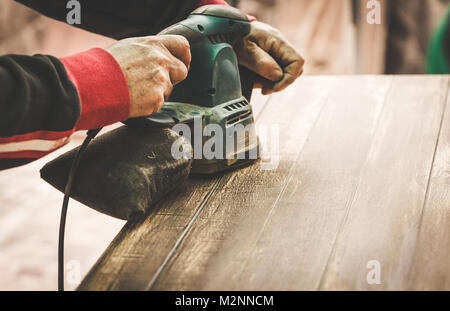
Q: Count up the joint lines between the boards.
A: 4